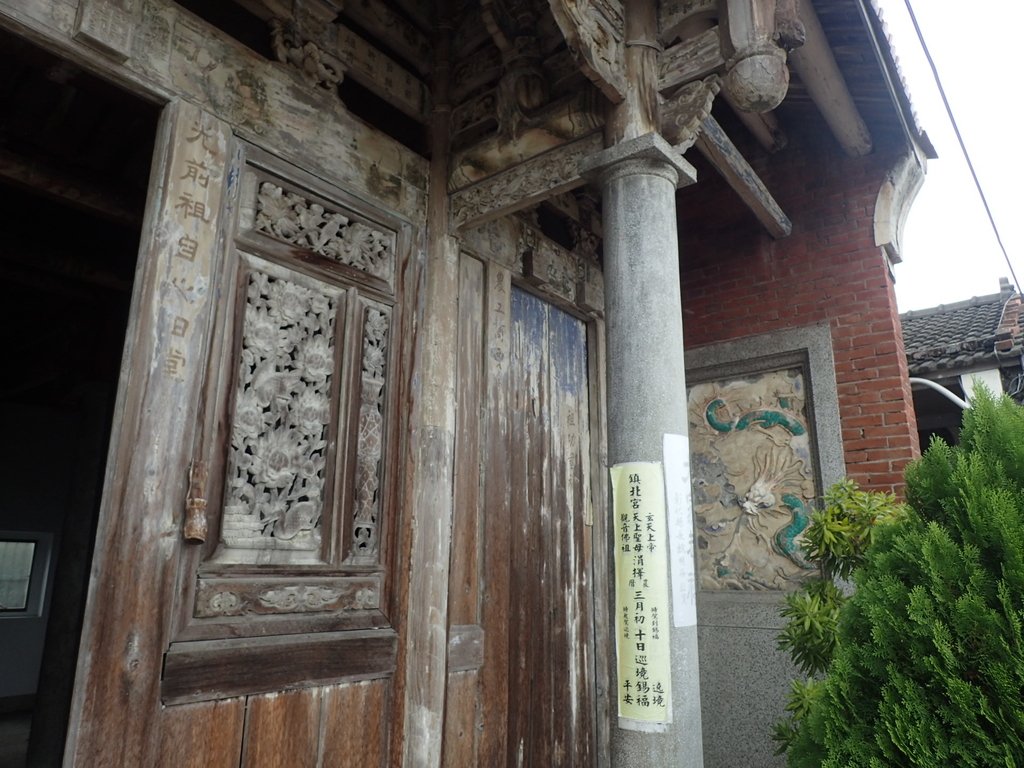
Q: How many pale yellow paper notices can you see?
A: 1